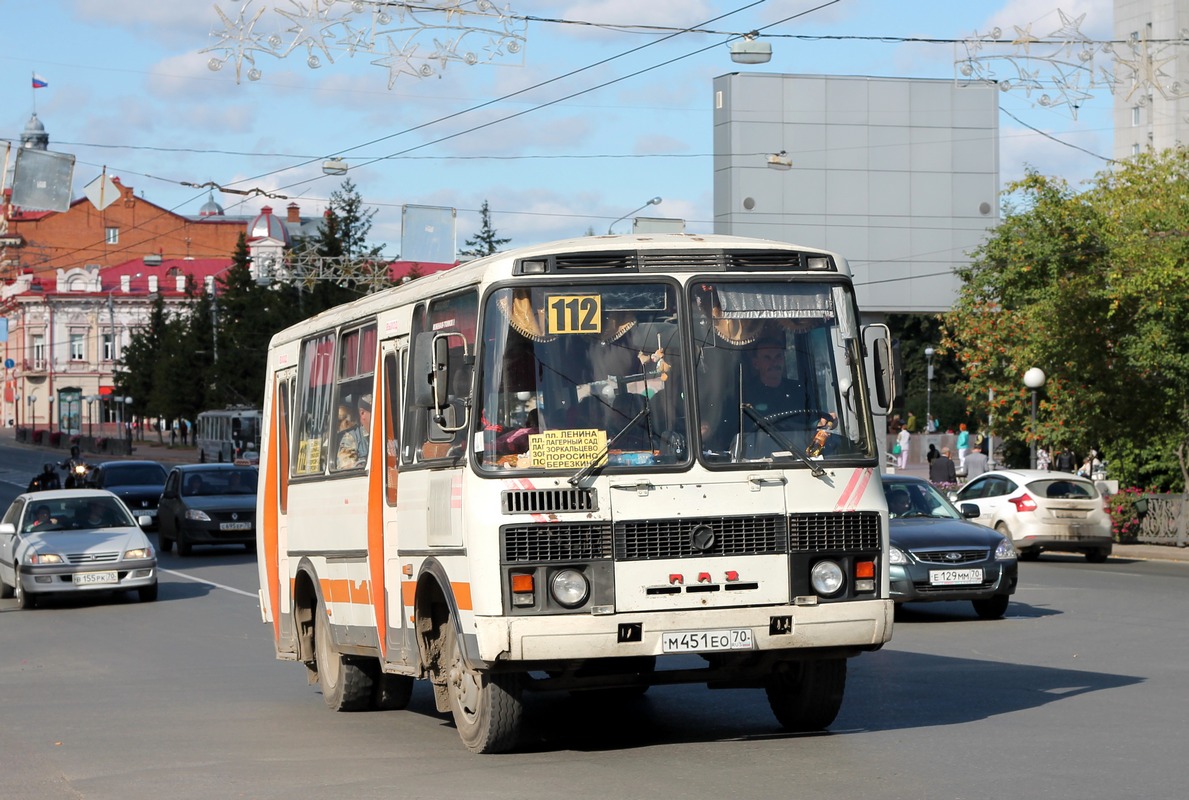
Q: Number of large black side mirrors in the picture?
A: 2